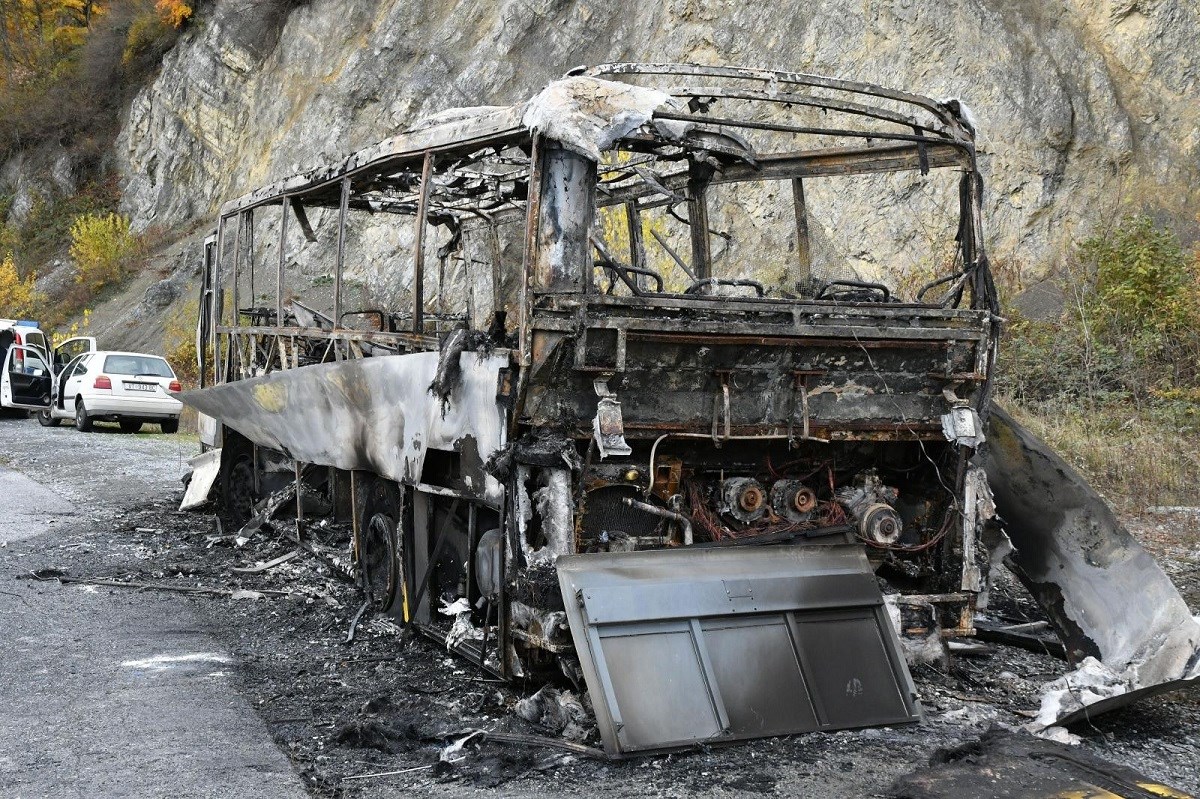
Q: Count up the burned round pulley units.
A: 3